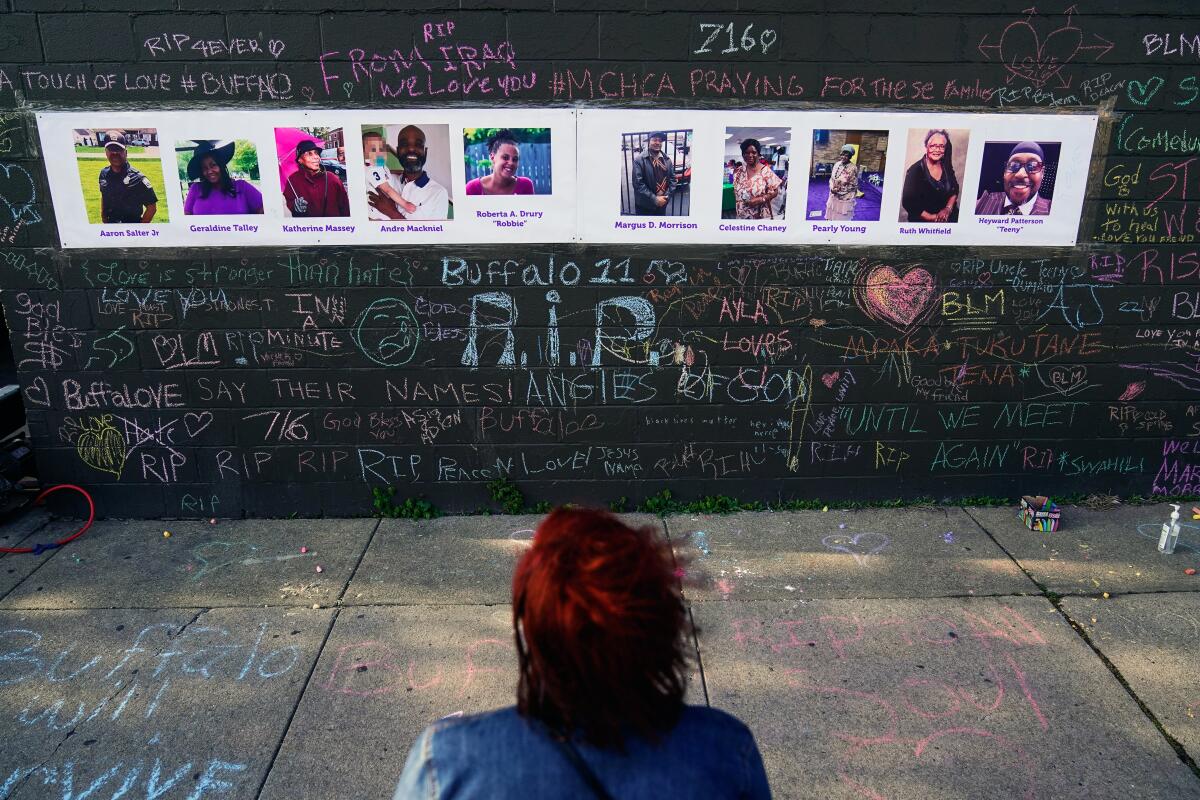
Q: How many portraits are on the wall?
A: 10